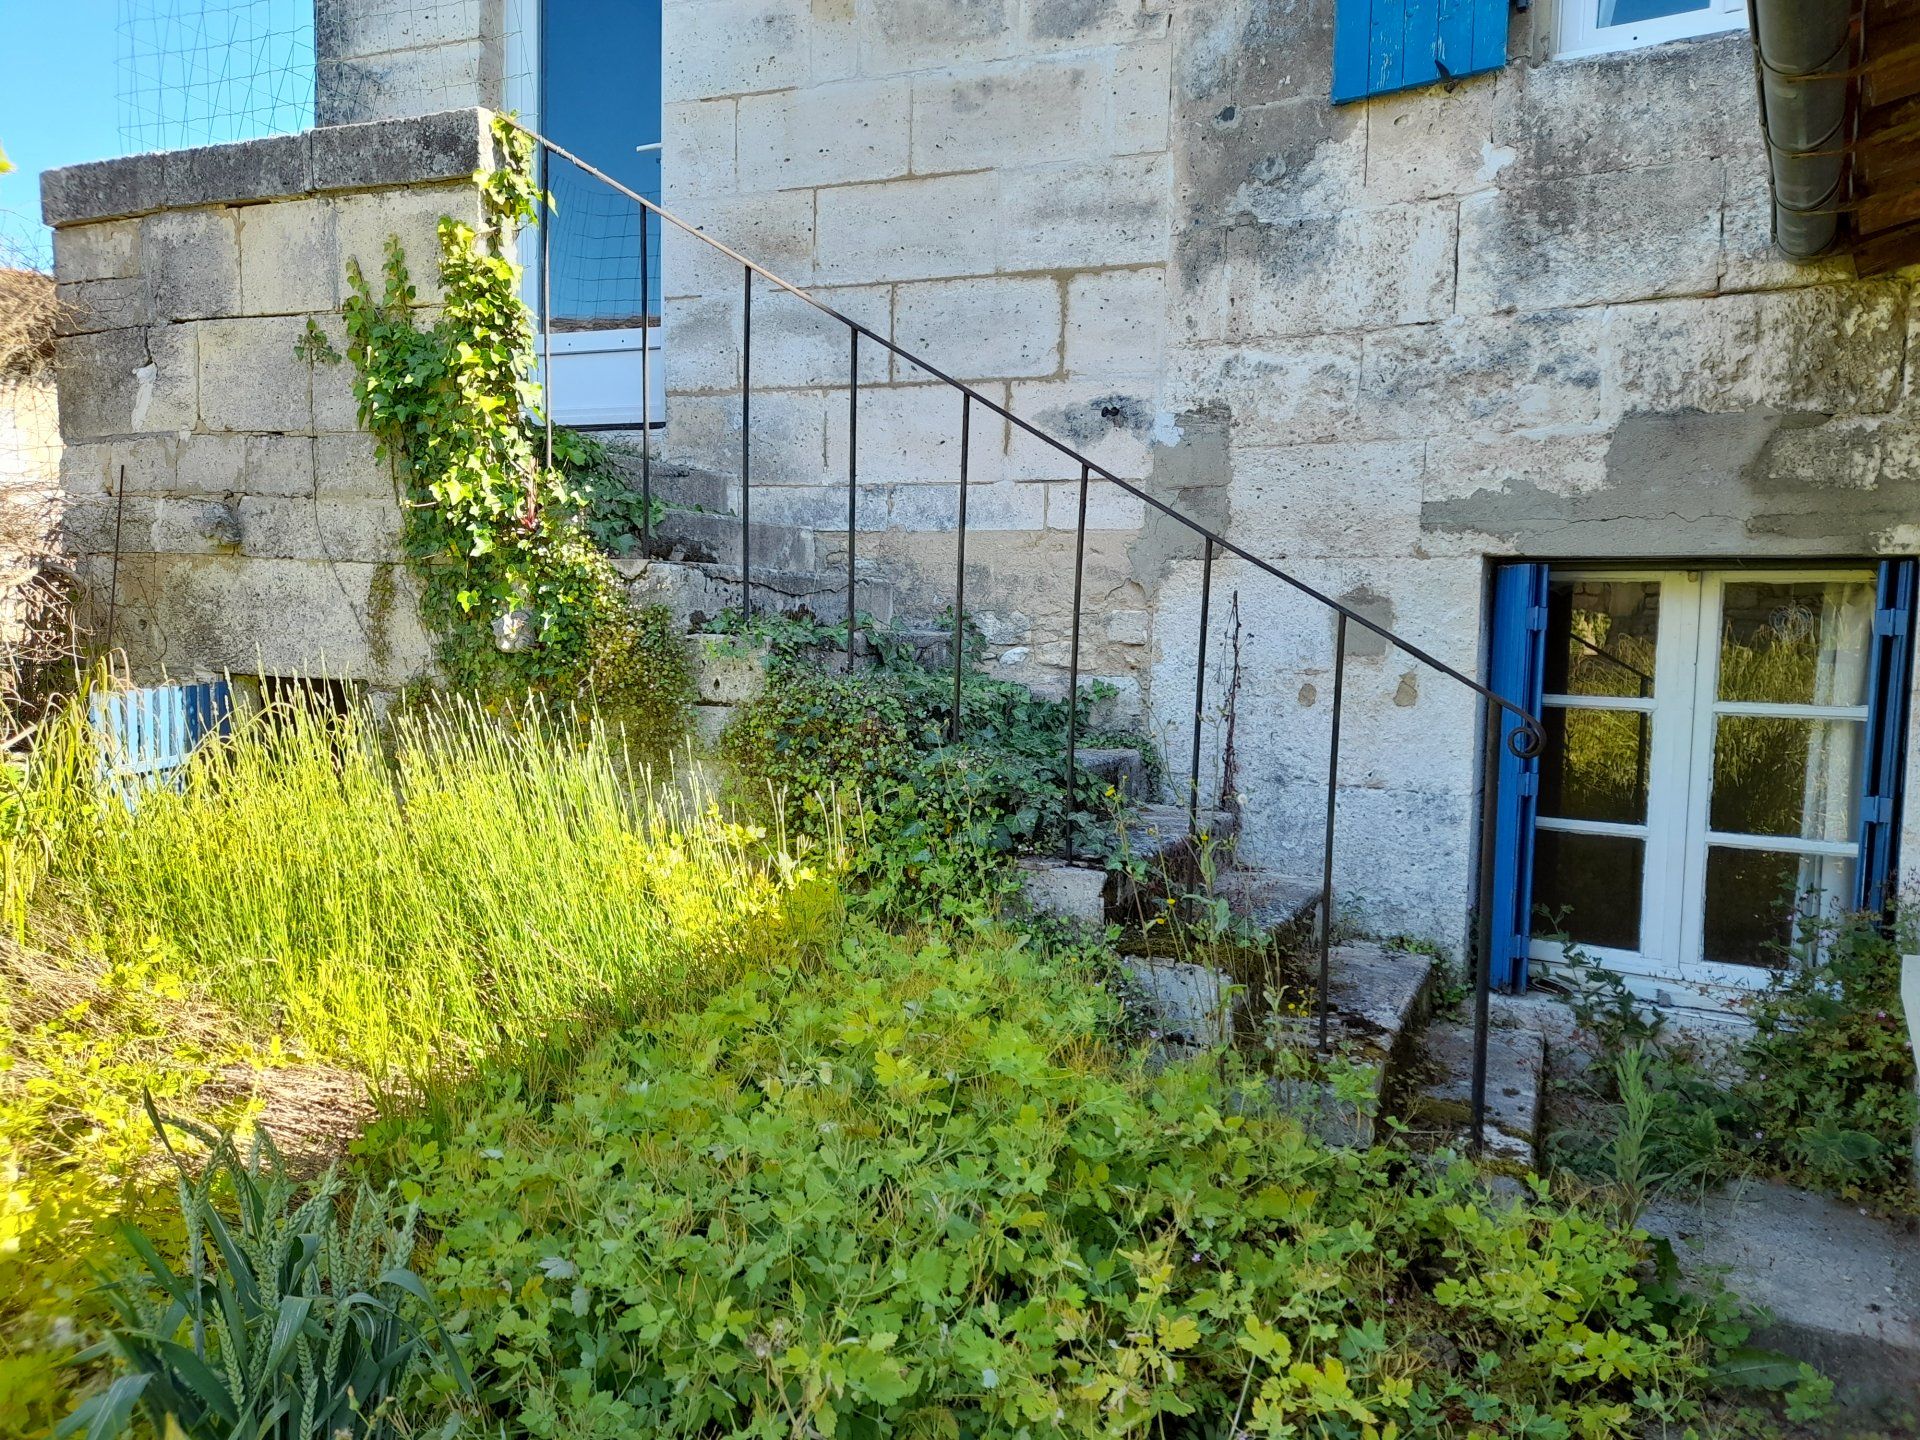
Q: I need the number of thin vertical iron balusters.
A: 9